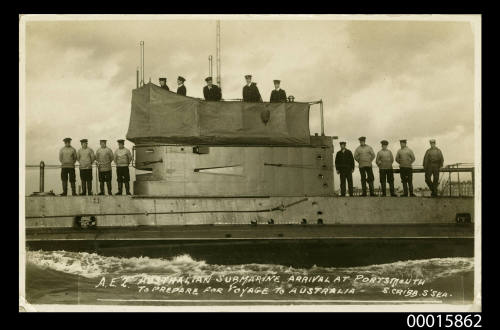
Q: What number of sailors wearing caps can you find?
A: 14